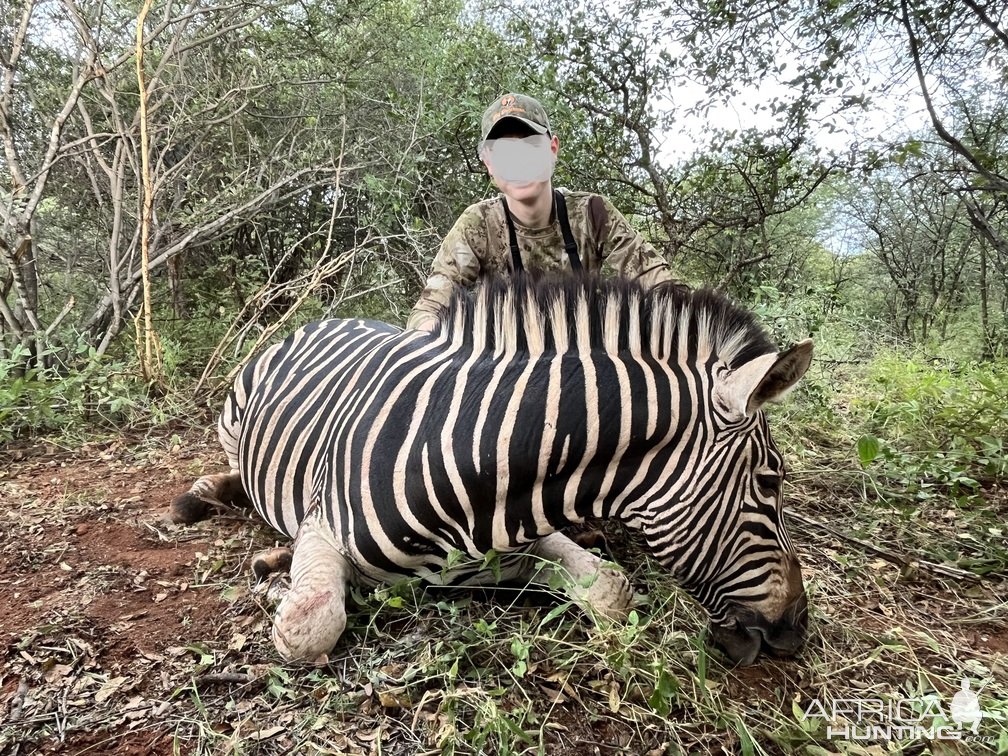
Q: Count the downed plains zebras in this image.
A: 1